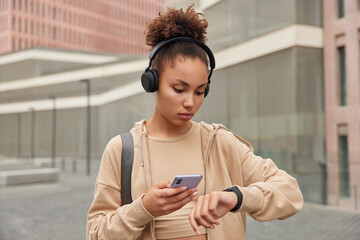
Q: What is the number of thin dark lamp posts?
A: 4